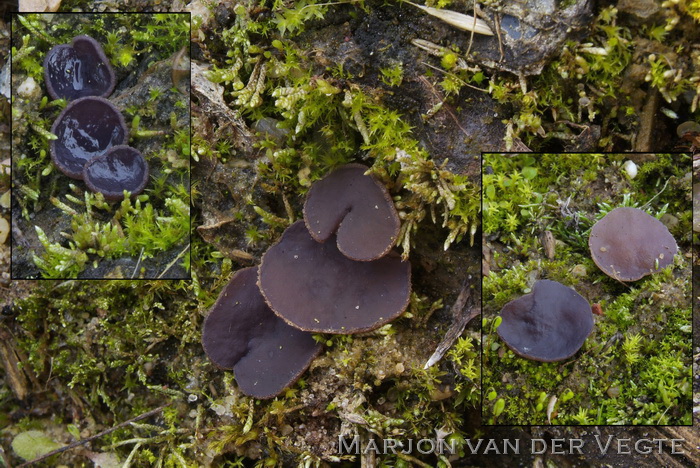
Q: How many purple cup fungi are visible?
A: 8